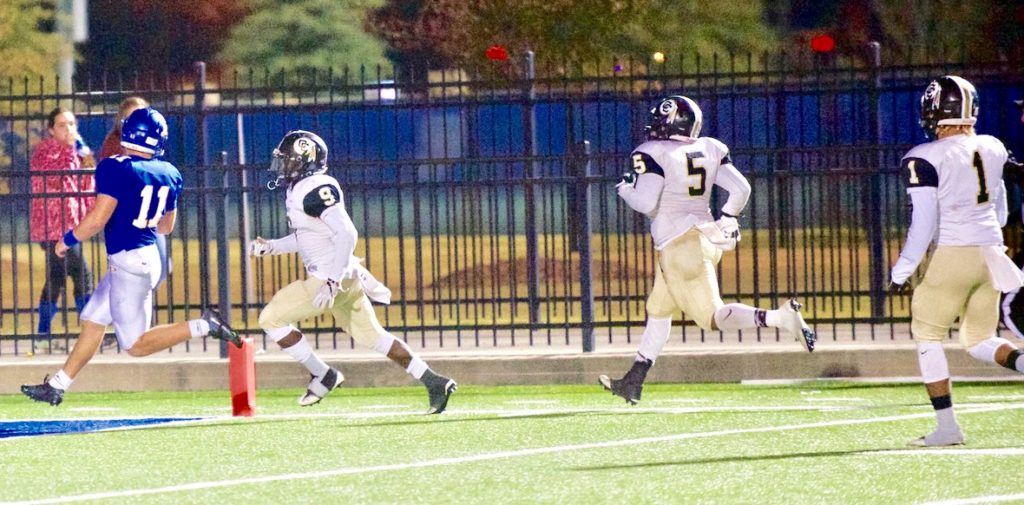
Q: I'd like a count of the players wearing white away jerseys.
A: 3